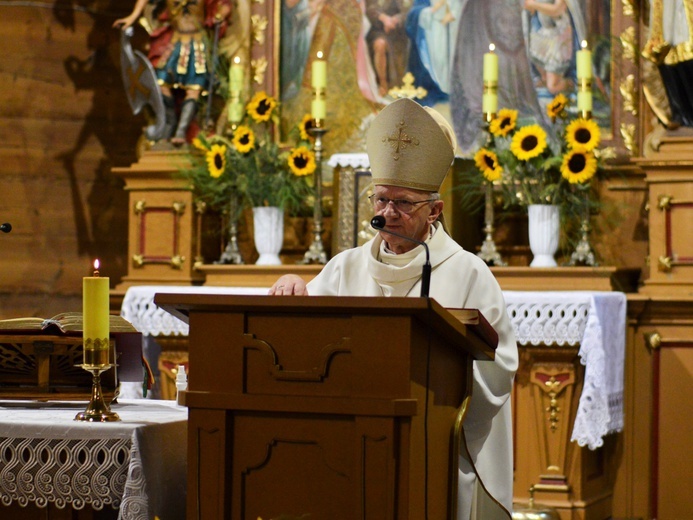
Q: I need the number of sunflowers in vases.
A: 11